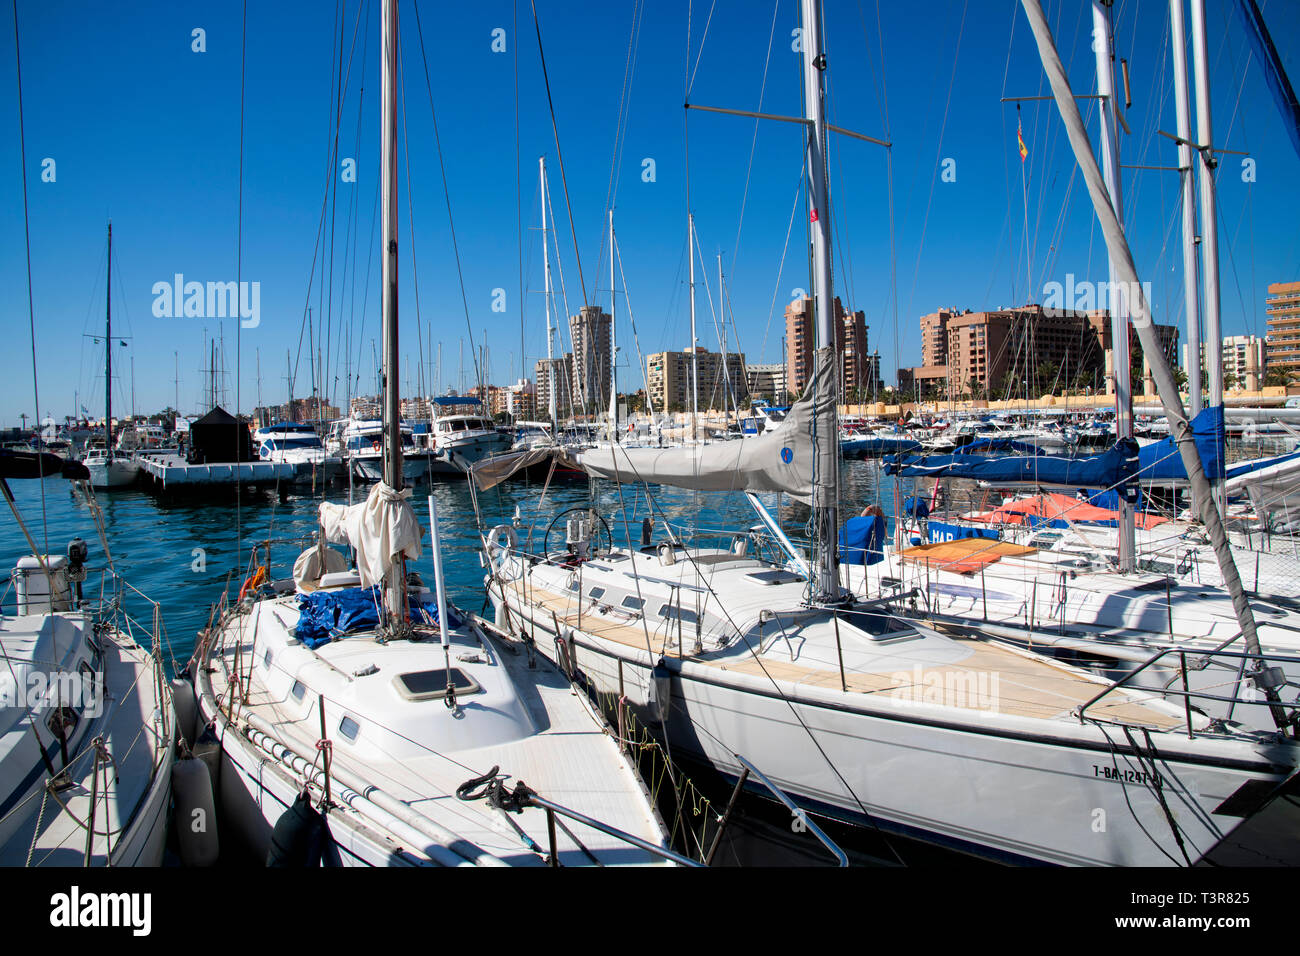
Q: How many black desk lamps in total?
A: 0